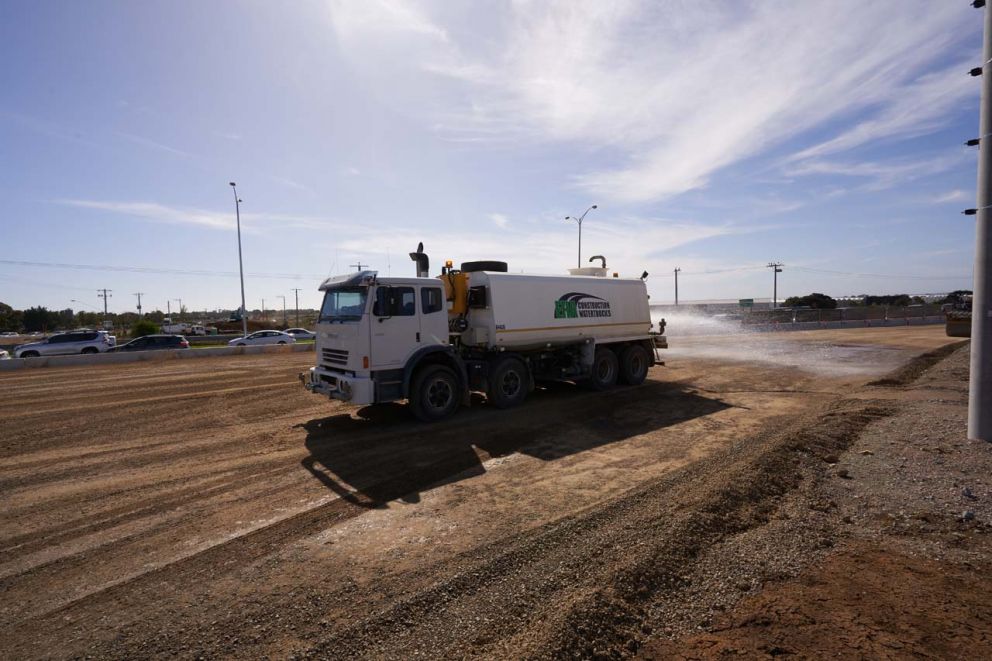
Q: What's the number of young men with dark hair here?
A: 0